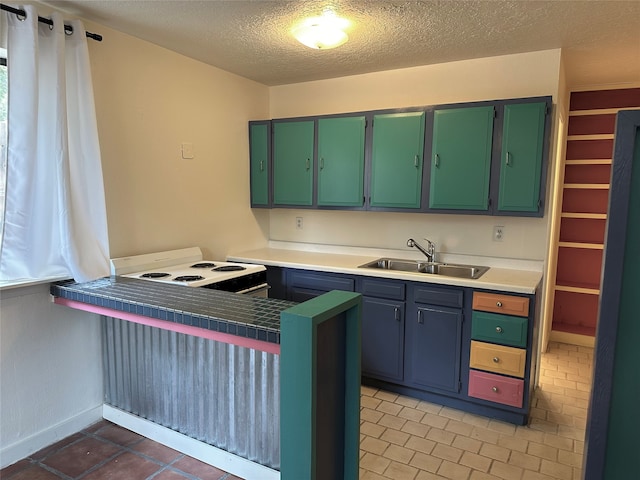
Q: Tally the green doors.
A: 6